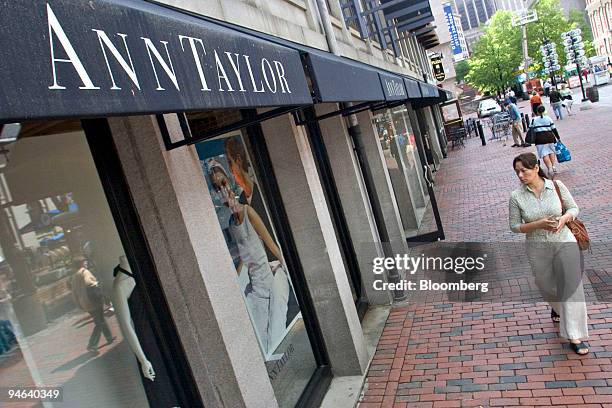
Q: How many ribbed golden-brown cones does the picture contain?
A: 0